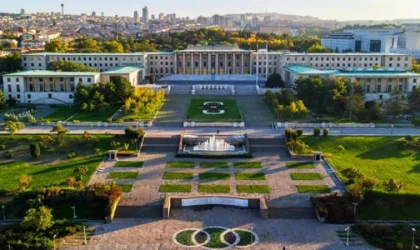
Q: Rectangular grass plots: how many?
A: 15